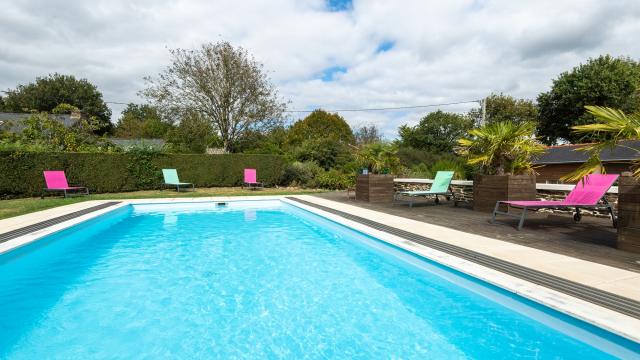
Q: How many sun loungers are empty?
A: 5